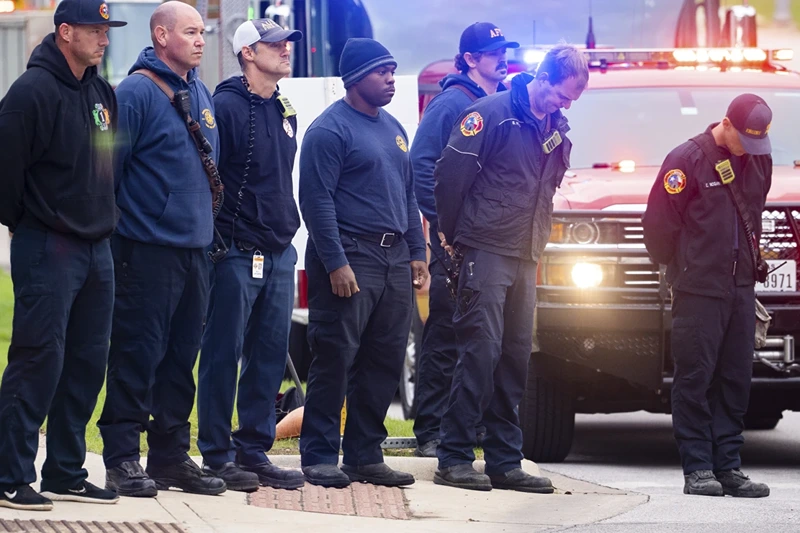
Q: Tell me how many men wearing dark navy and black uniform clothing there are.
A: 7